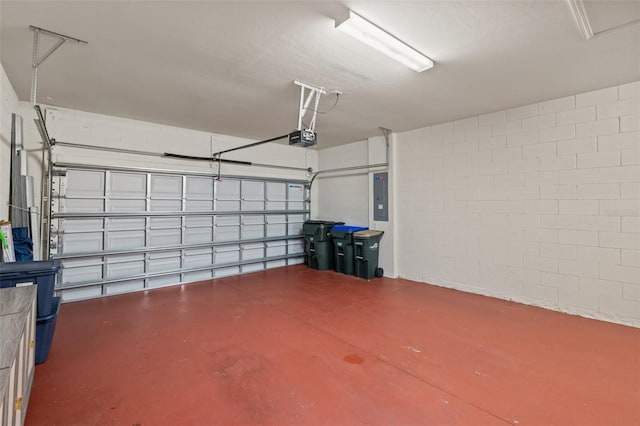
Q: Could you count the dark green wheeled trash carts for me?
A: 3